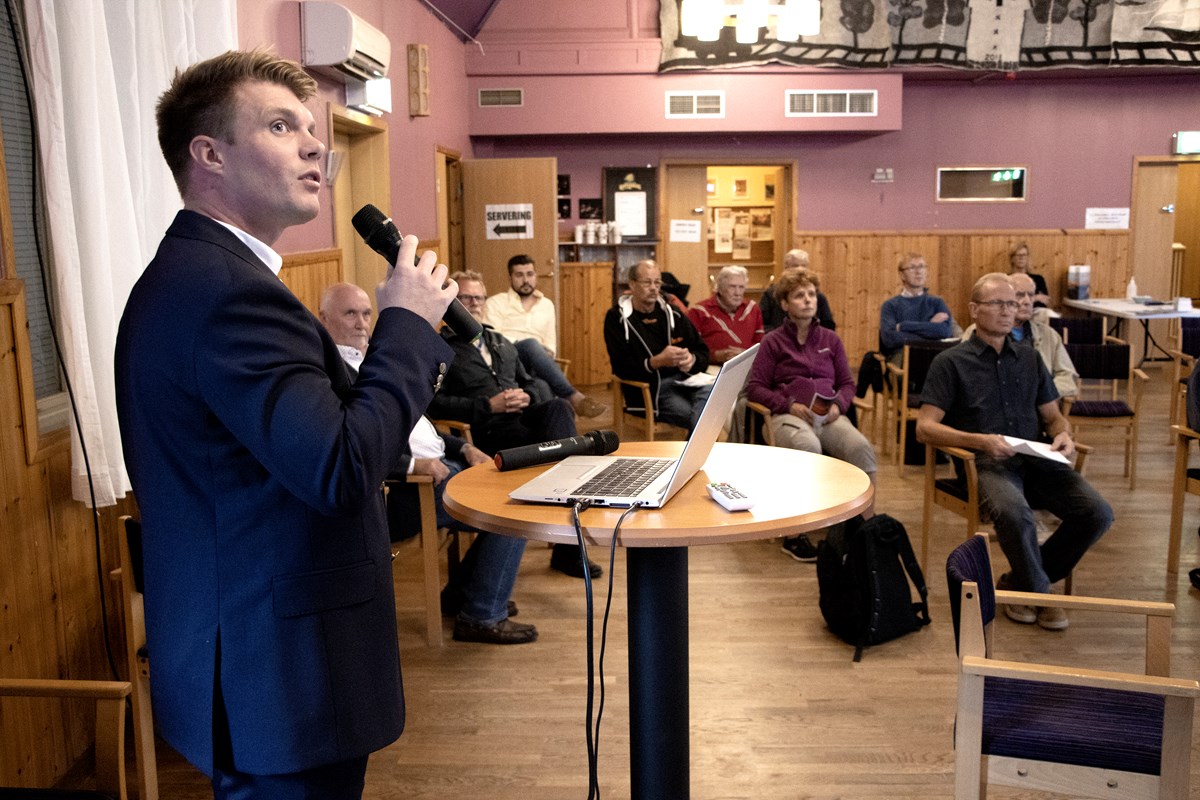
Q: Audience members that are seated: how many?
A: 11